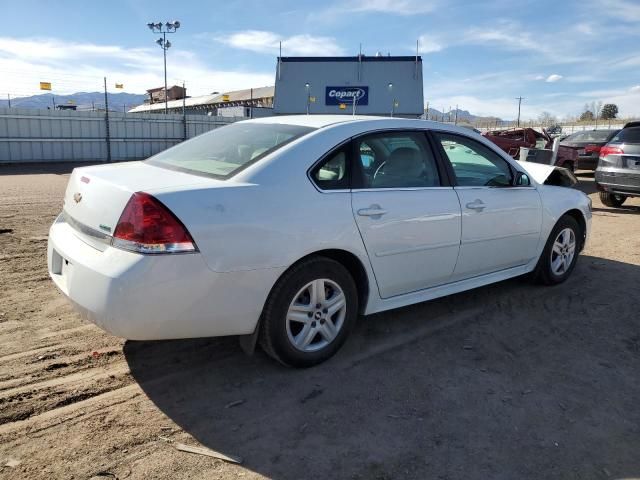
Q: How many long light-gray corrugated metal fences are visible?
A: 1